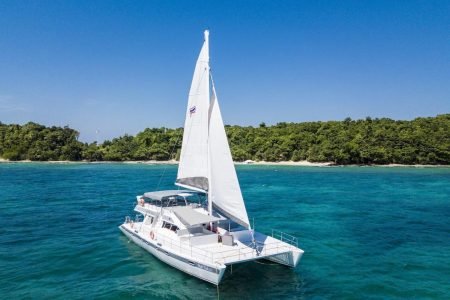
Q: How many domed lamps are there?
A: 0